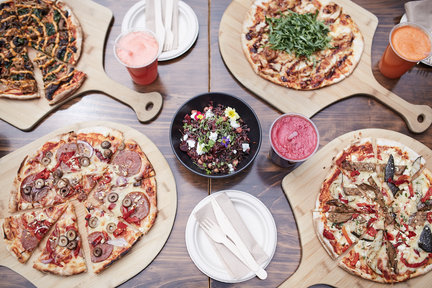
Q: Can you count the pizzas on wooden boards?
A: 4